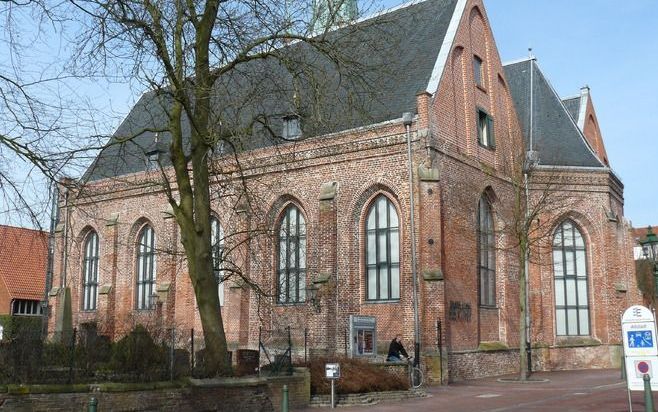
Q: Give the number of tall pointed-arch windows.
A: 7